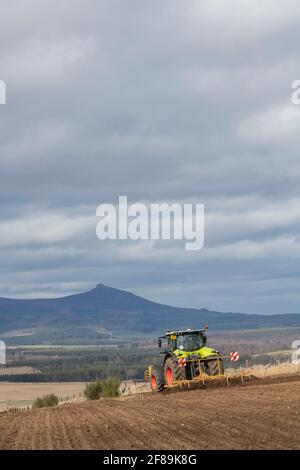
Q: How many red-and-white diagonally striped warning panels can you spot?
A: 2